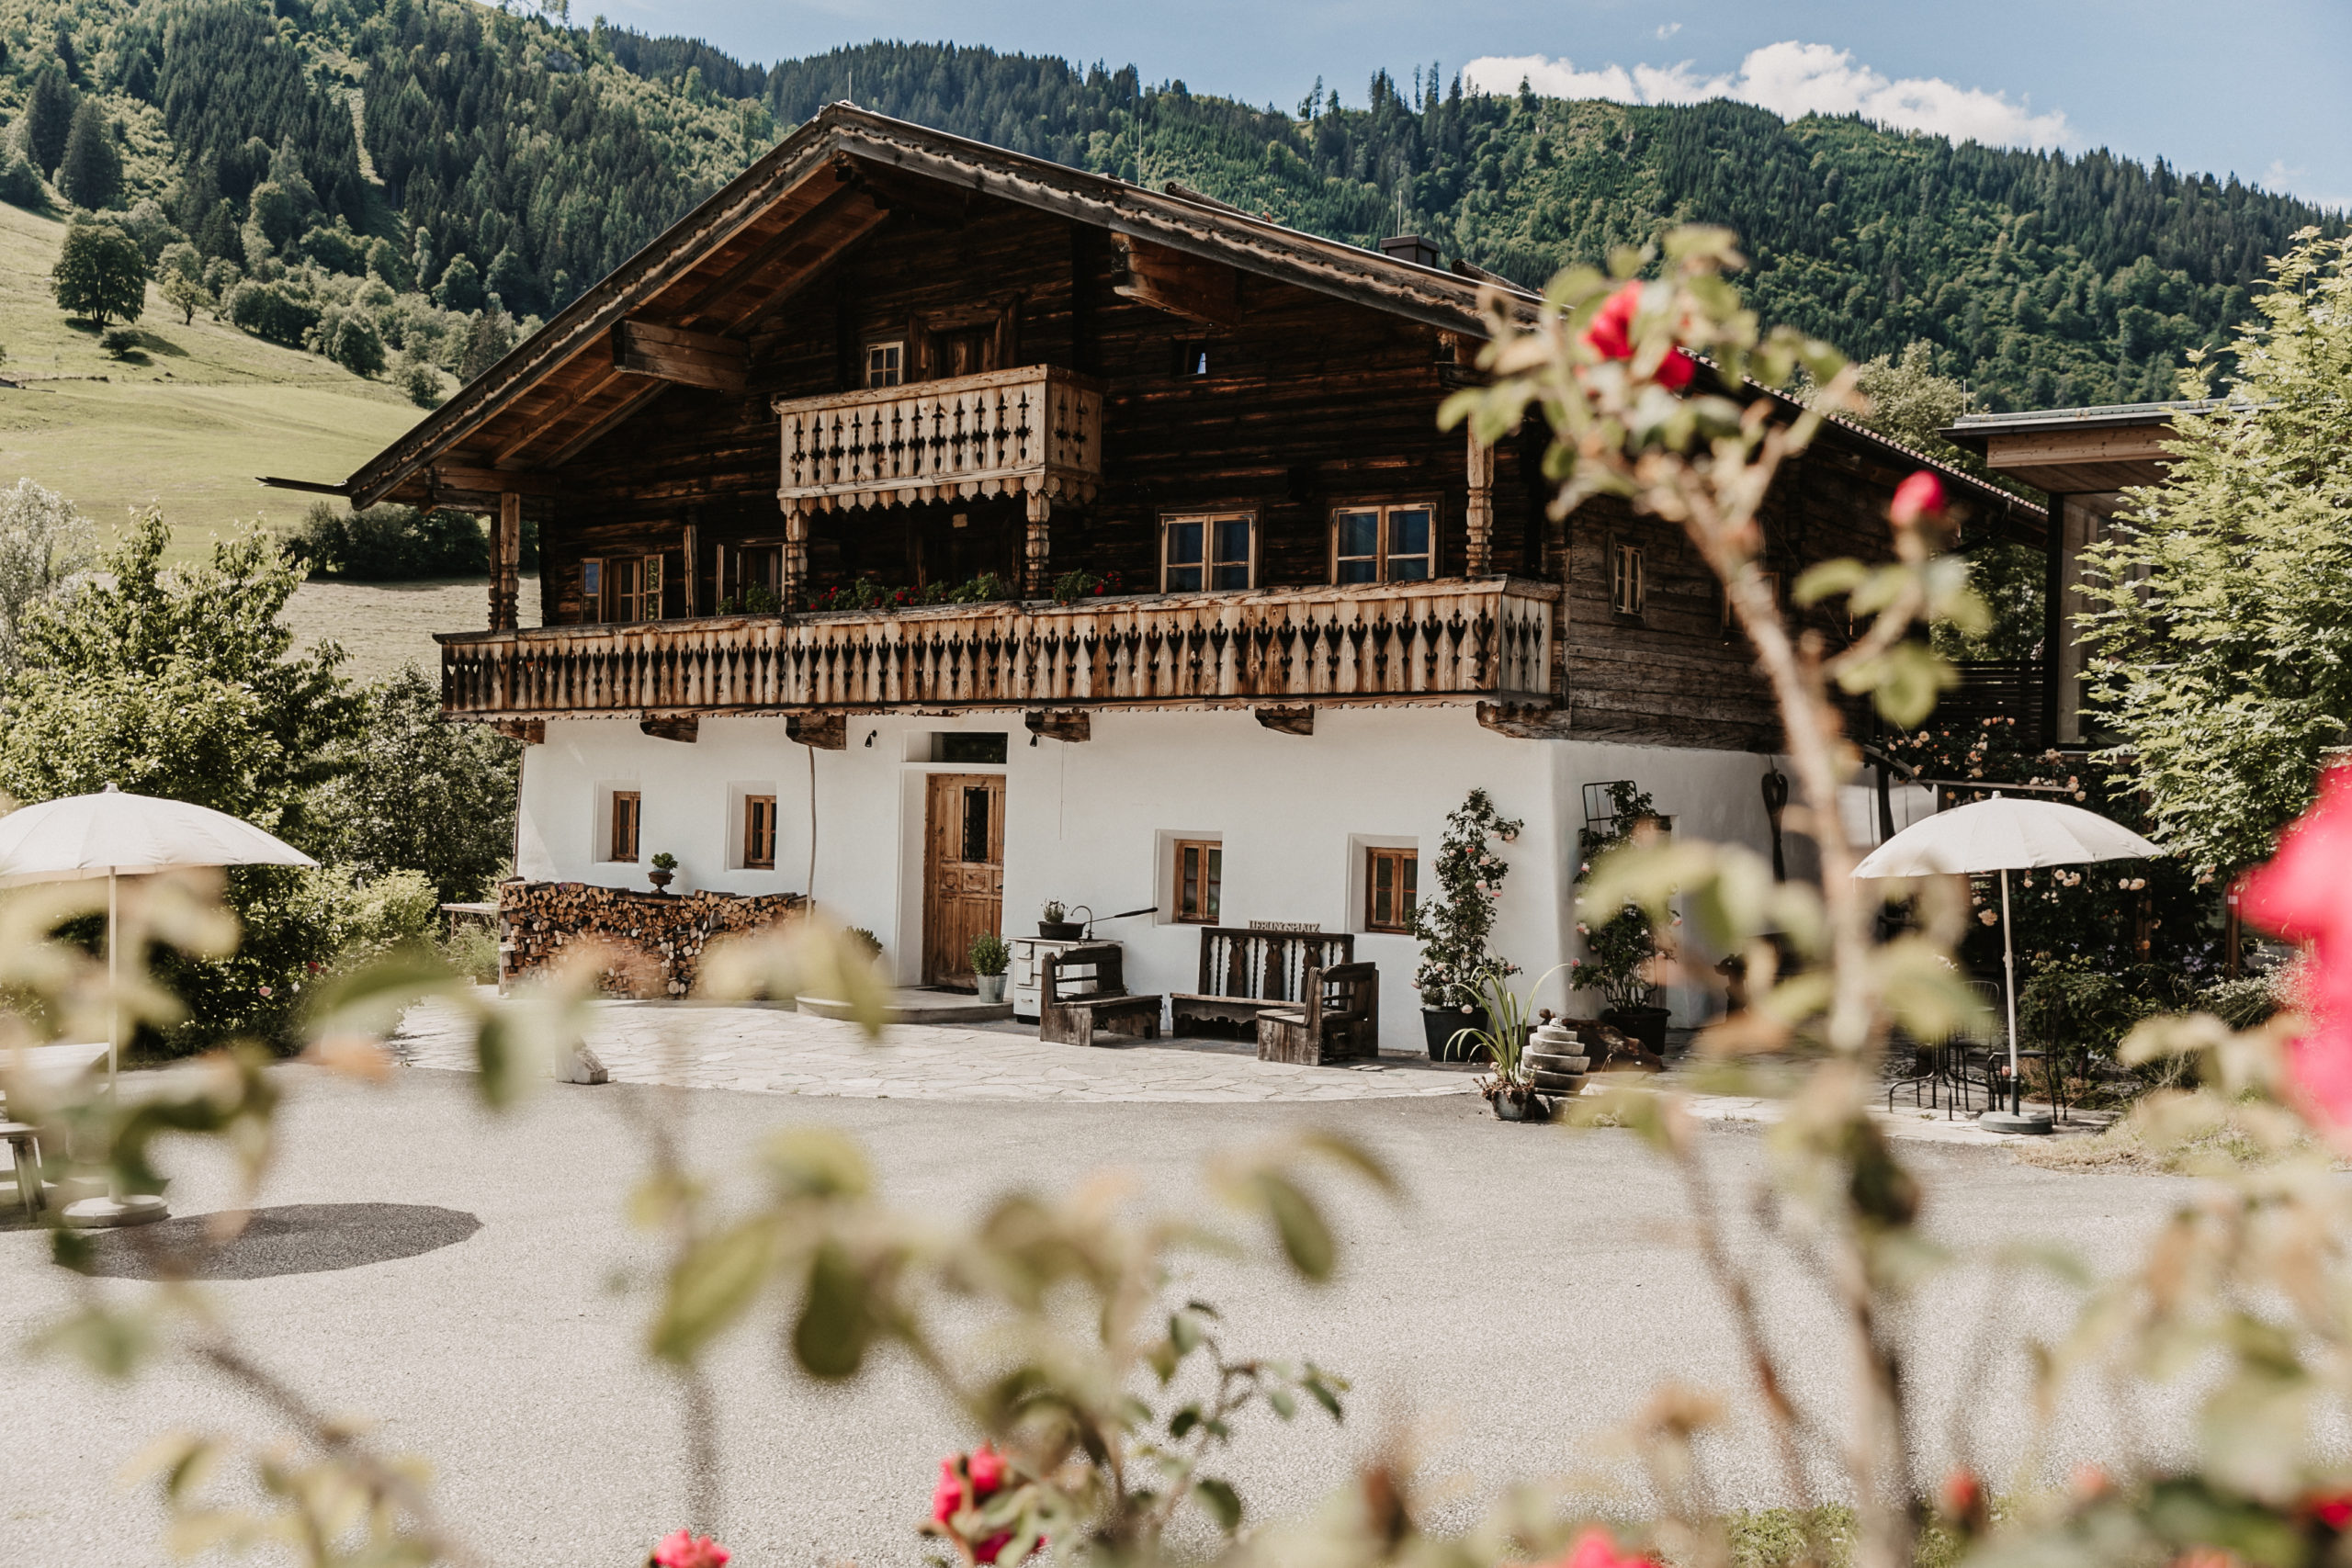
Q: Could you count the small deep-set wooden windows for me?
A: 4